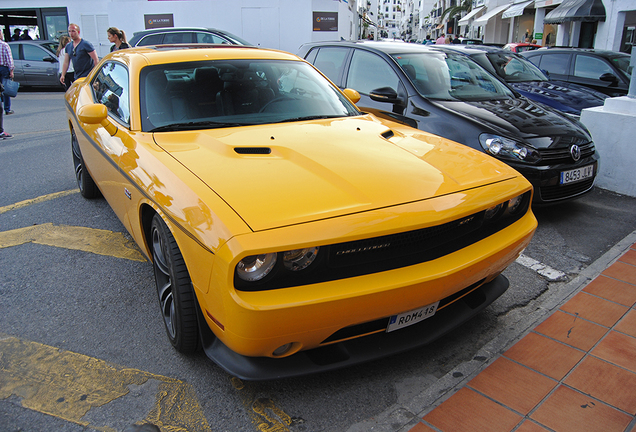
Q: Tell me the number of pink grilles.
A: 0